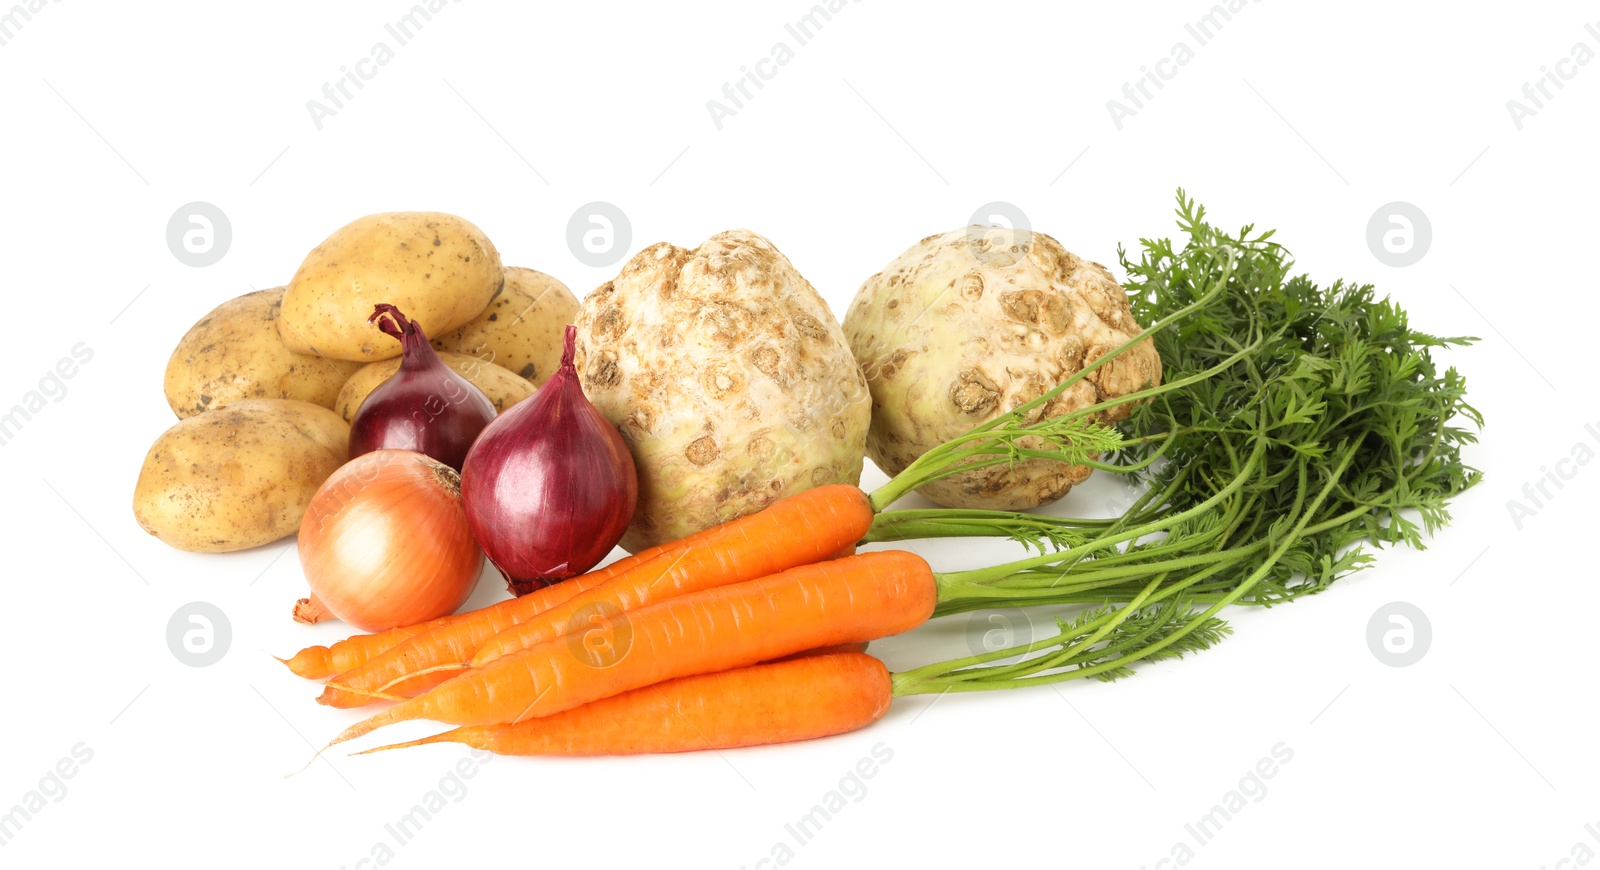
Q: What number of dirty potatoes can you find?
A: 5